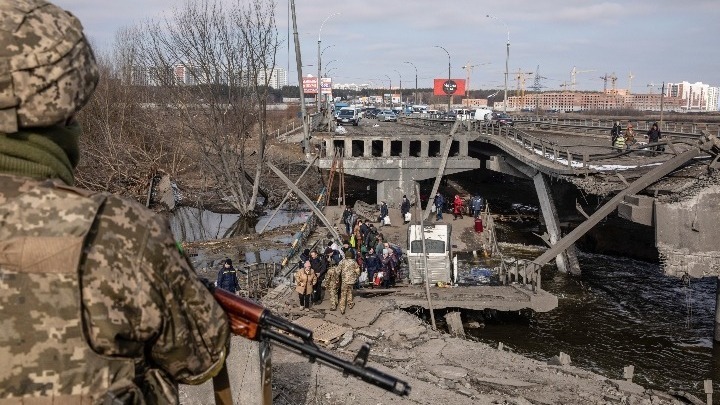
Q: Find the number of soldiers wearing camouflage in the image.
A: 3